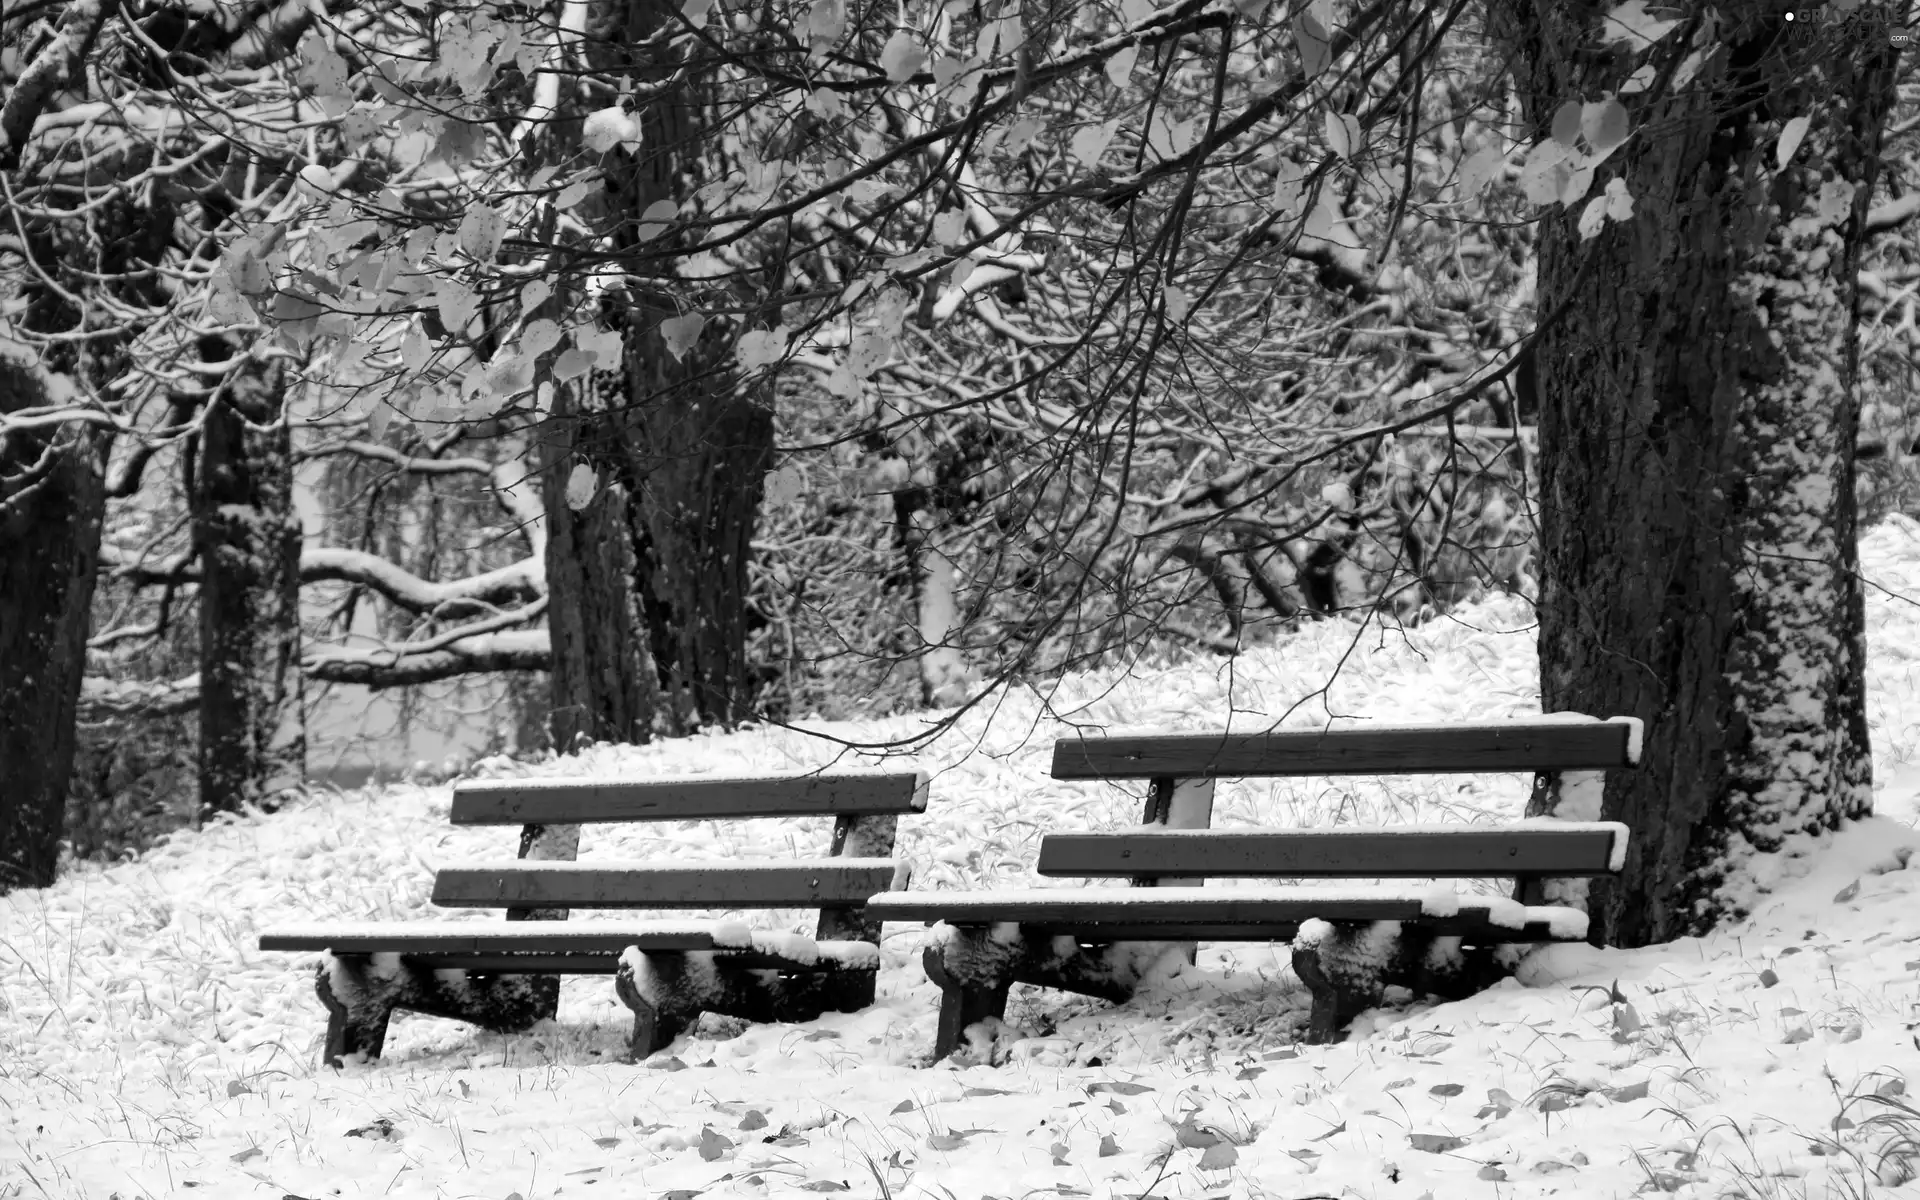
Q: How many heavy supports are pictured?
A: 4